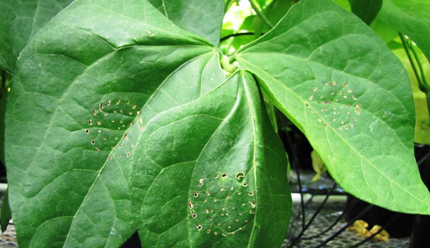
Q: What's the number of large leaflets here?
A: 3